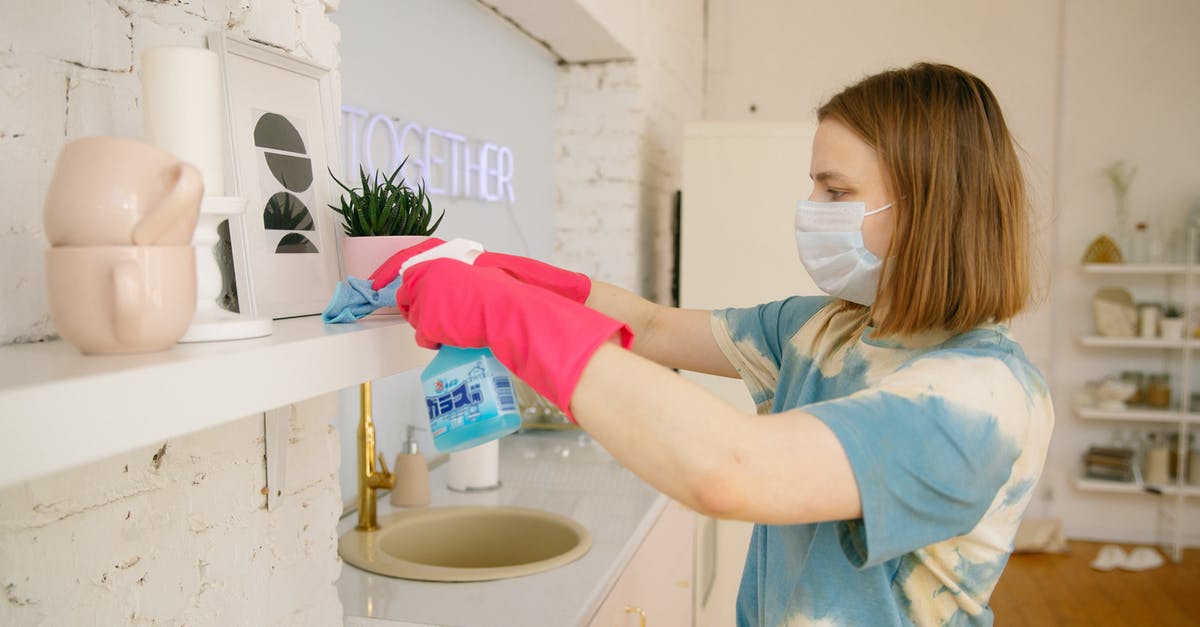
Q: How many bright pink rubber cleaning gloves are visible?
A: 2